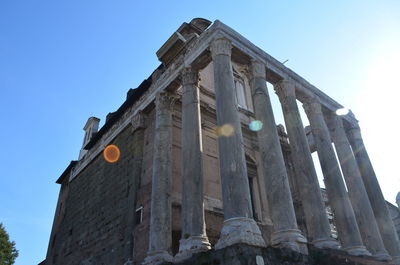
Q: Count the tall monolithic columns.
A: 8